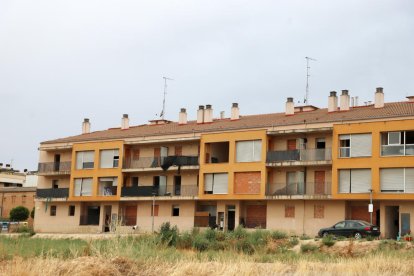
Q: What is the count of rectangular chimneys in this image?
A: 10